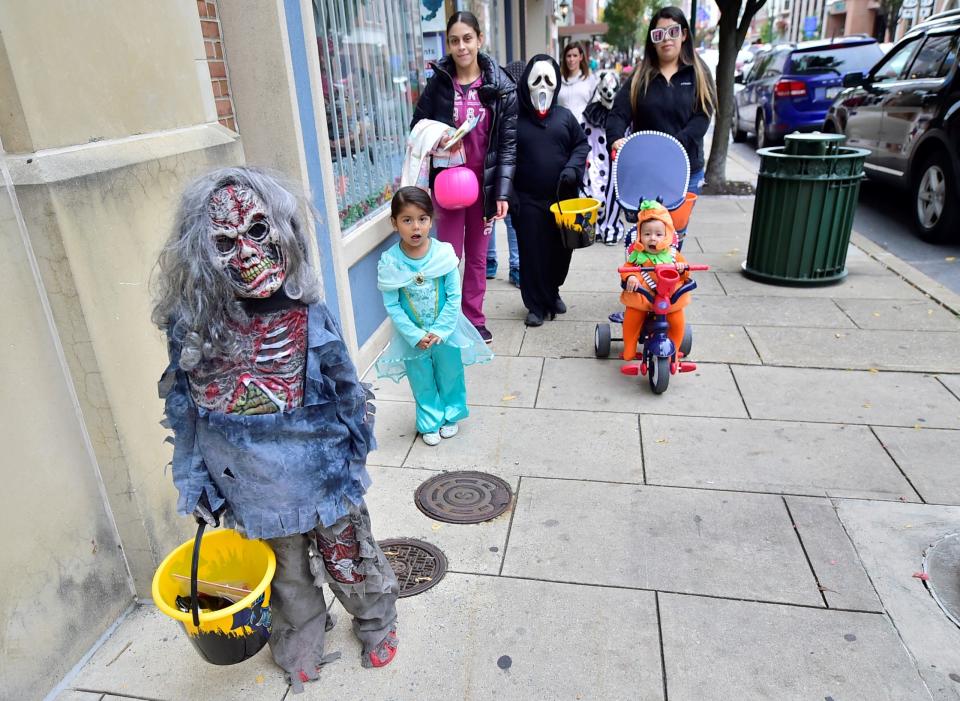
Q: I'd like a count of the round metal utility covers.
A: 2